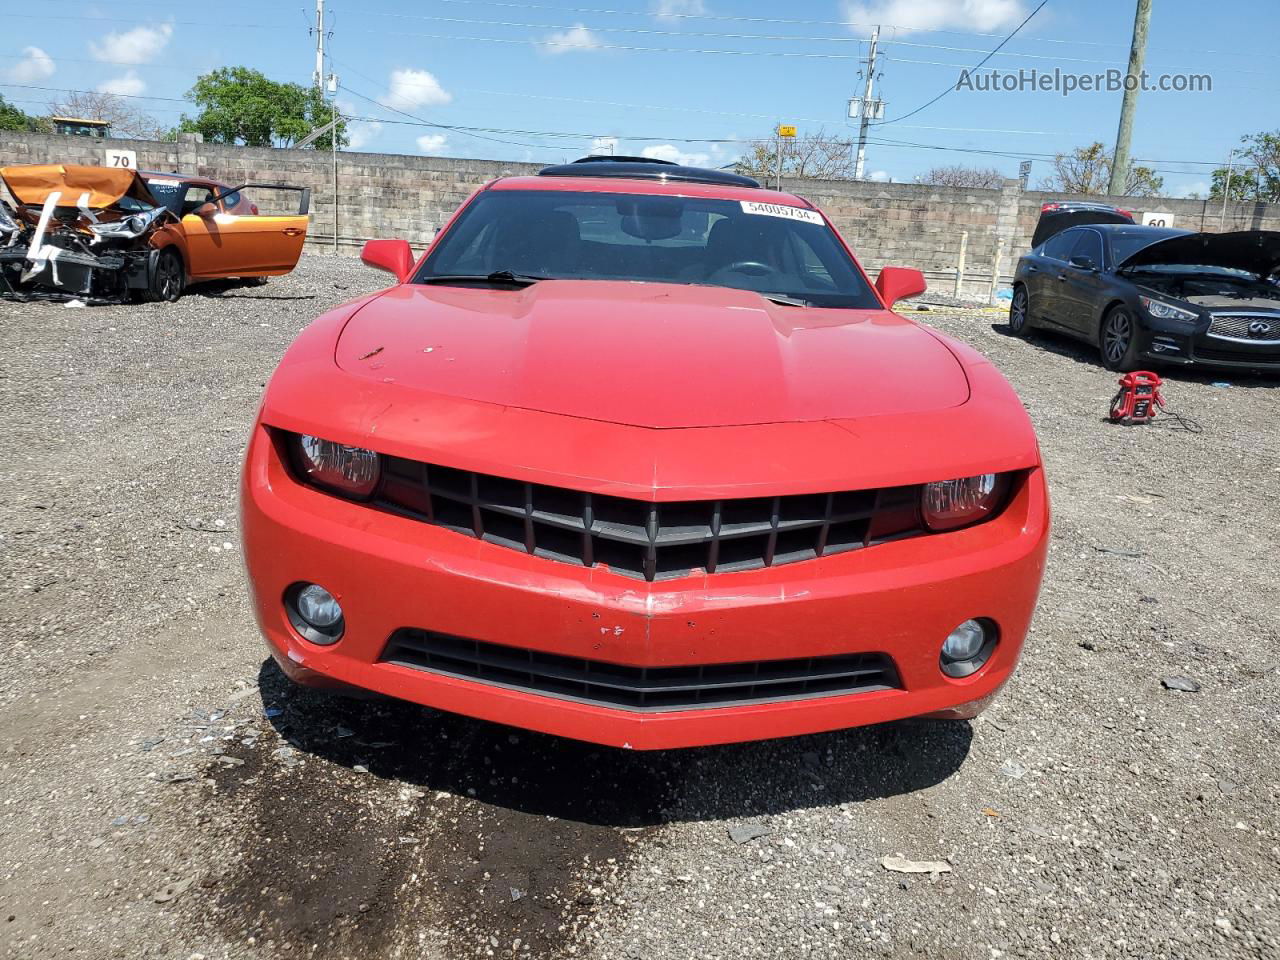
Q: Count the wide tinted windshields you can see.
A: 1